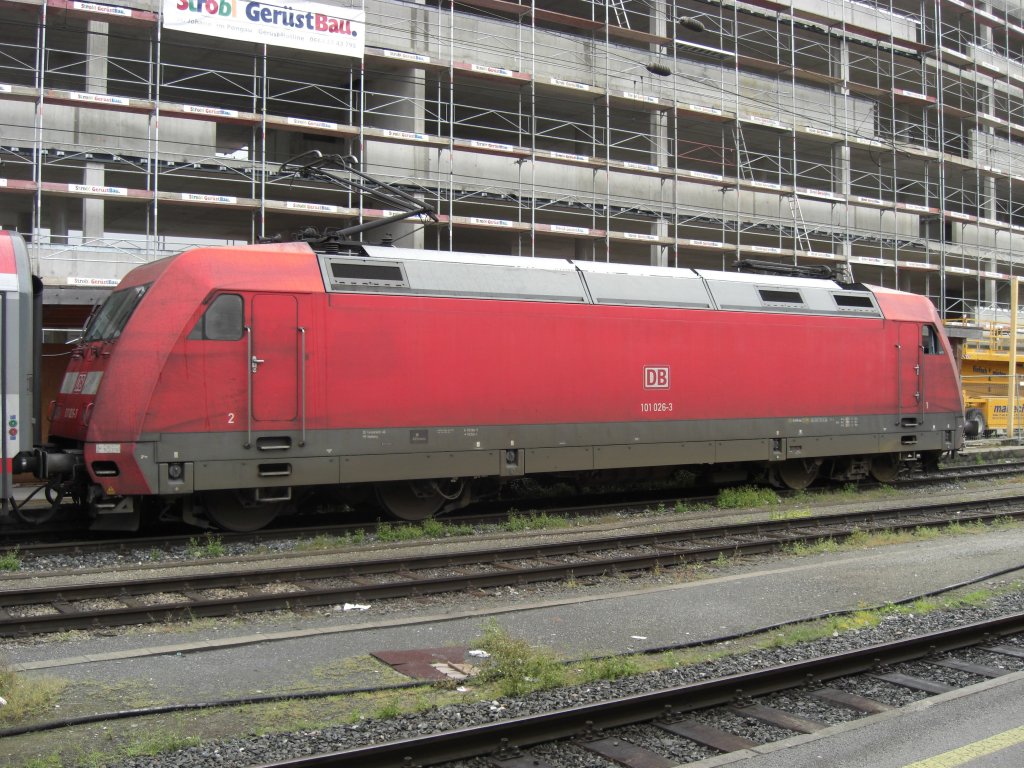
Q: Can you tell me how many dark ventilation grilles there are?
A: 3